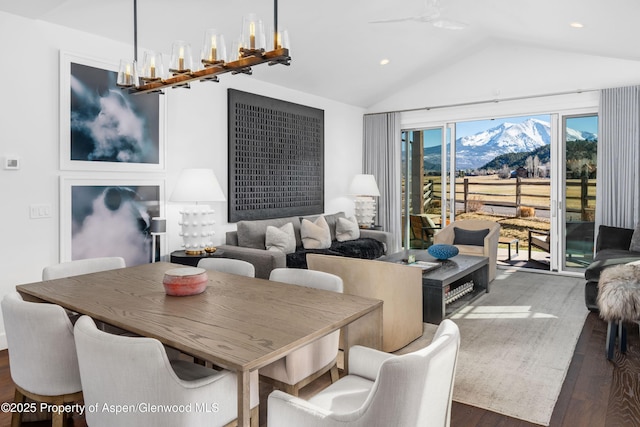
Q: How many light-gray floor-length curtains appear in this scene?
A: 2